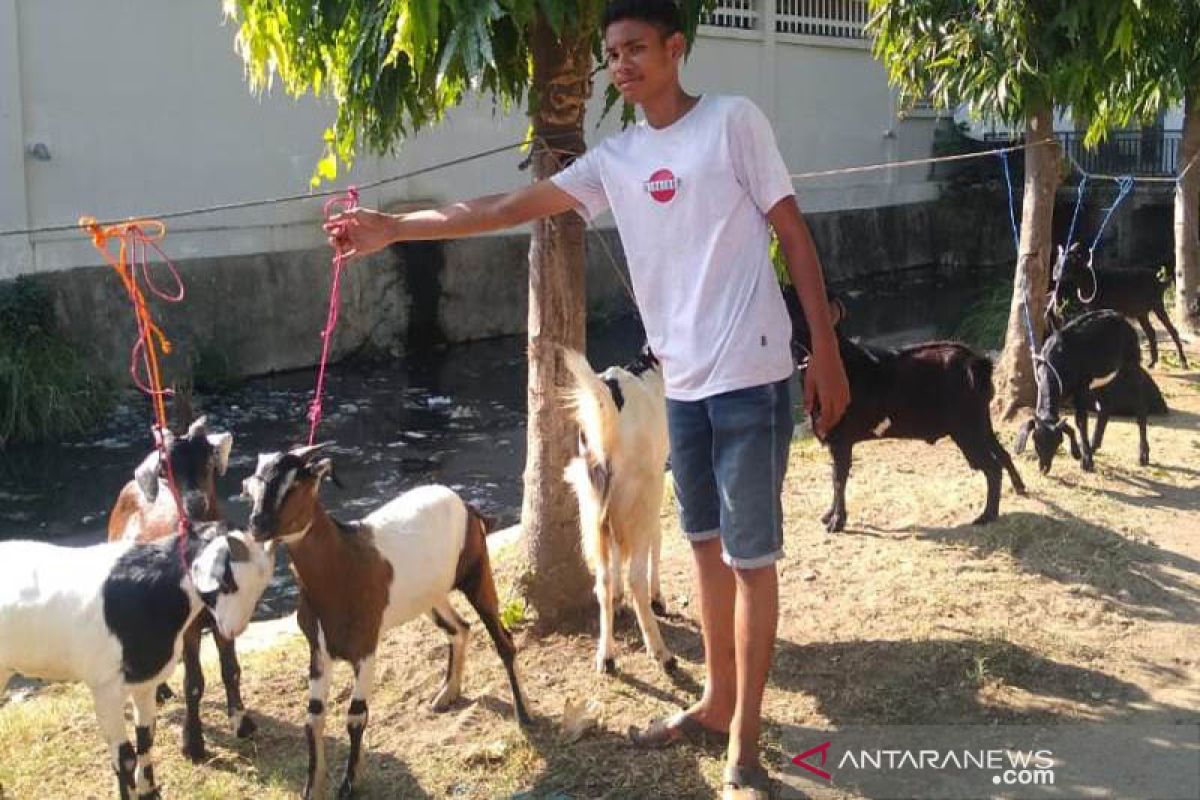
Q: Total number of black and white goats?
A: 2